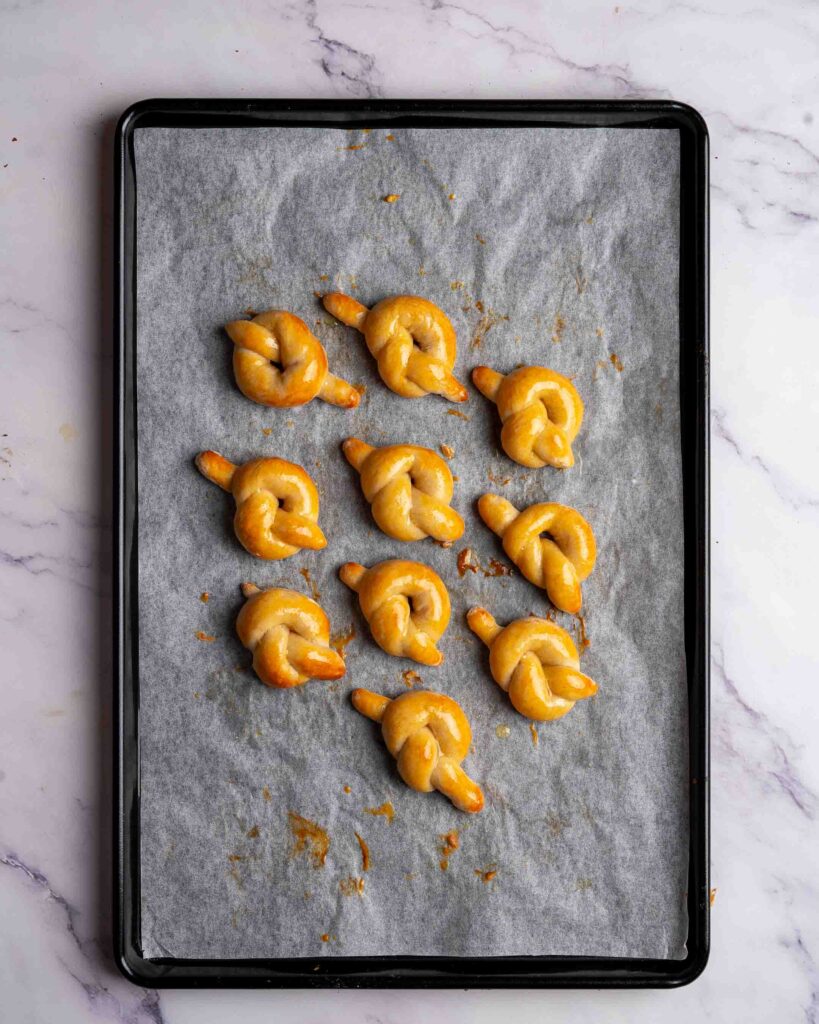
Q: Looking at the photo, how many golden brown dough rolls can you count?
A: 10